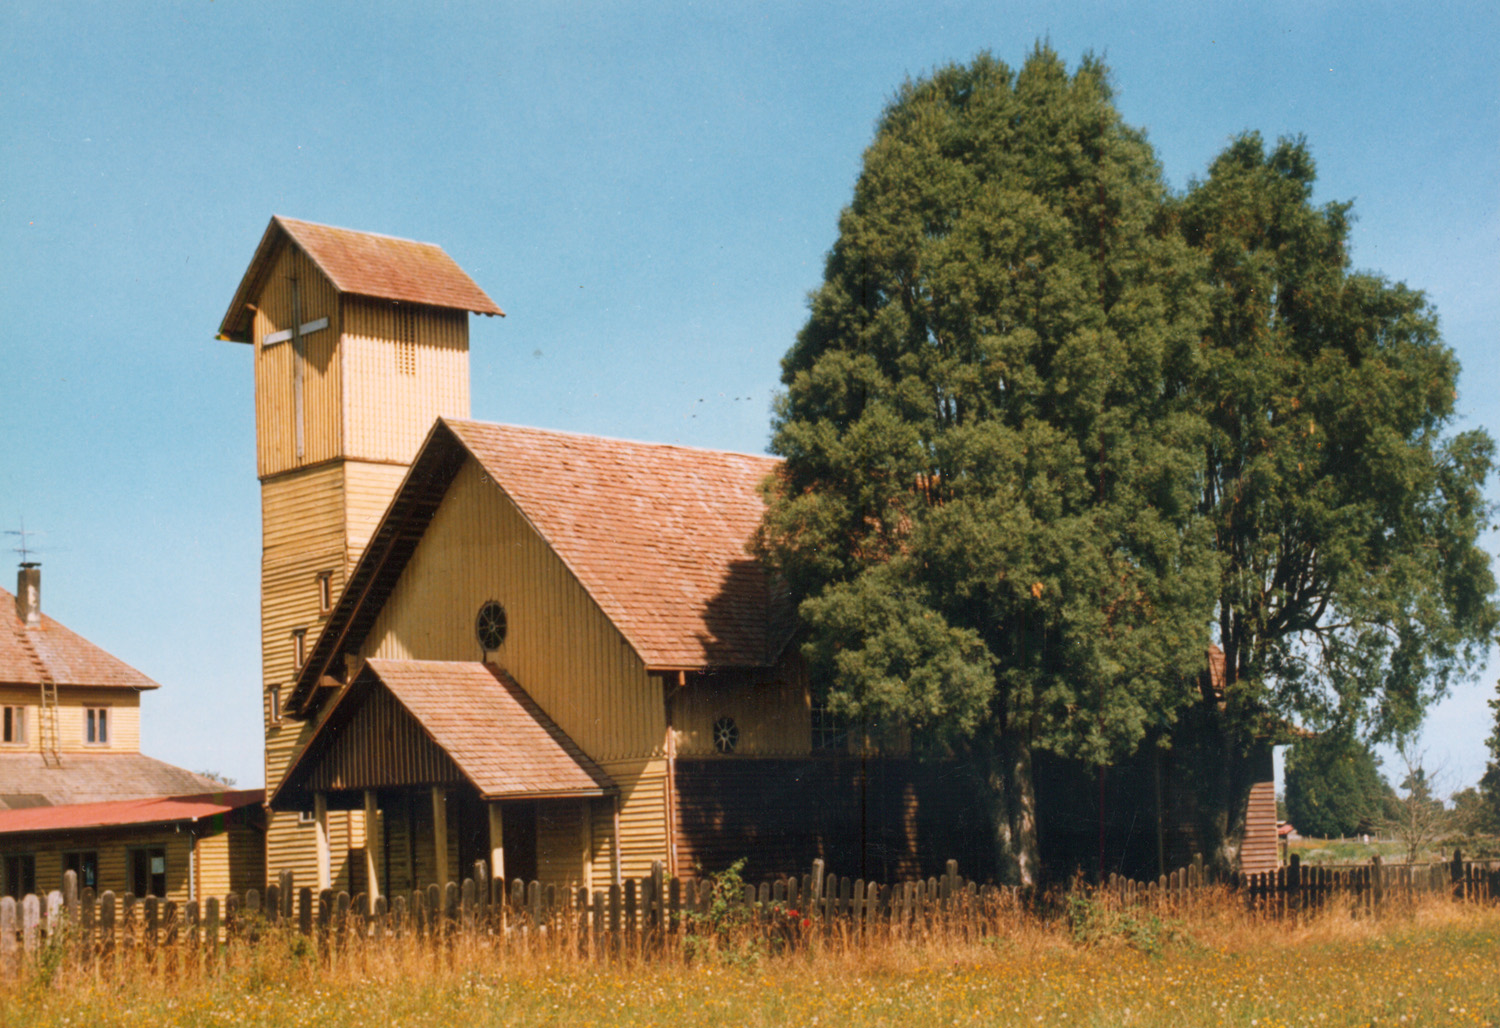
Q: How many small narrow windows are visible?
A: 3